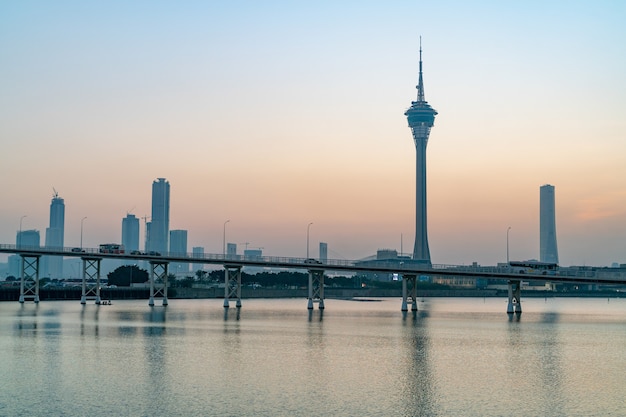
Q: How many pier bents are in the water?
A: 7